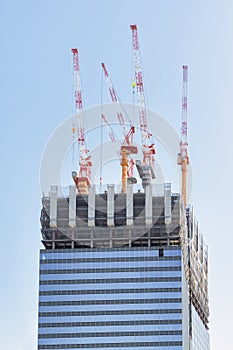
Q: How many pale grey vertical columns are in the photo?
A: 7